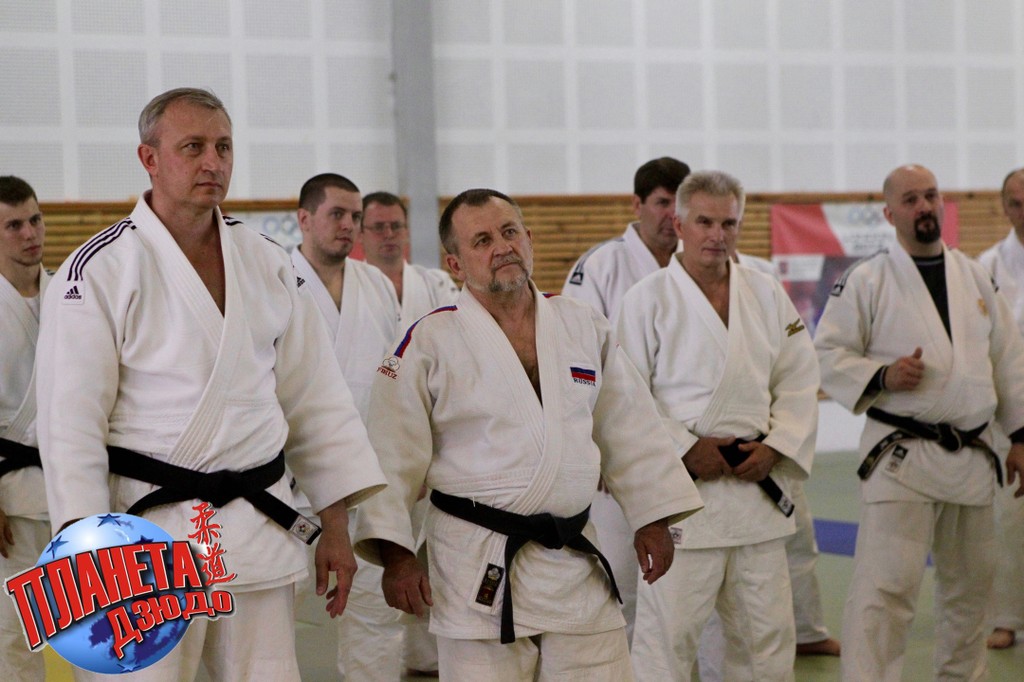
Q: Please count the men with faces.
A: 9